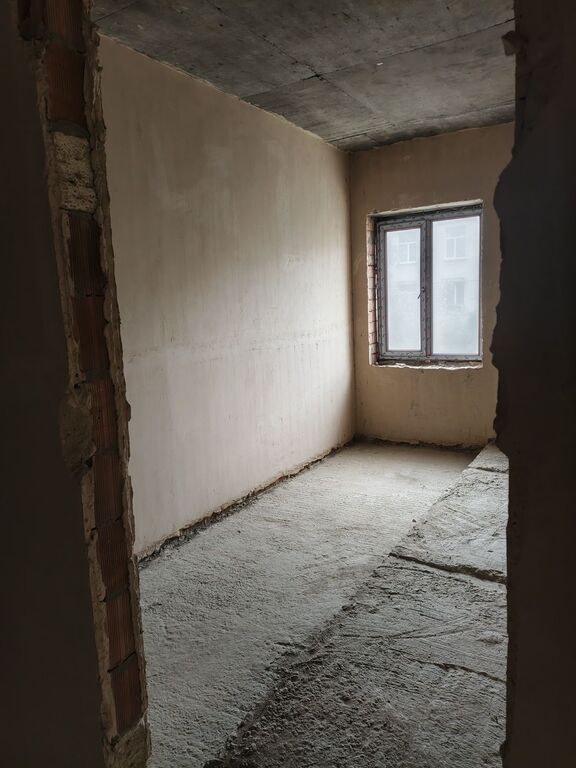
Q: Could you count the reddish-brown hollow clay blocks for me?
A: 9